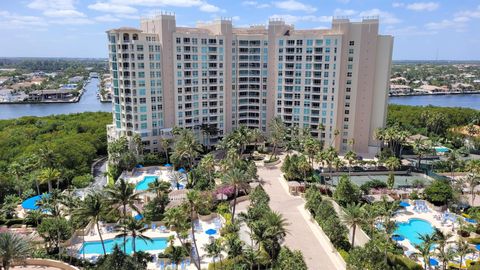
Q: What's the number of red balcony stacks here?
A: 0